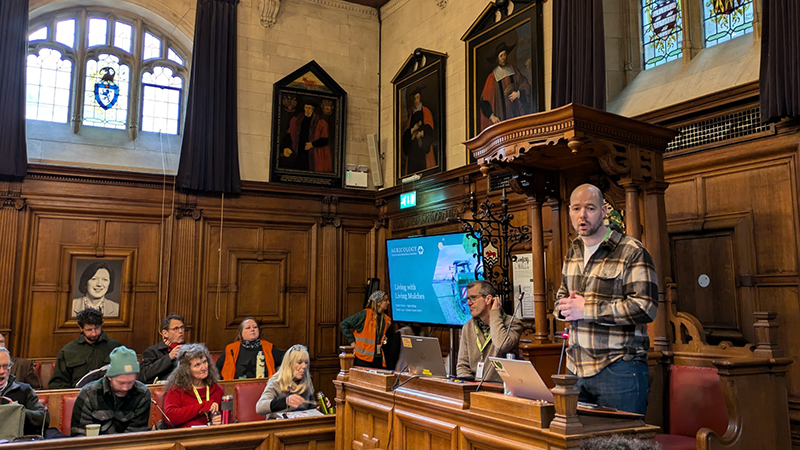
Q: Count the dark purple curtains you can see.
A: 4